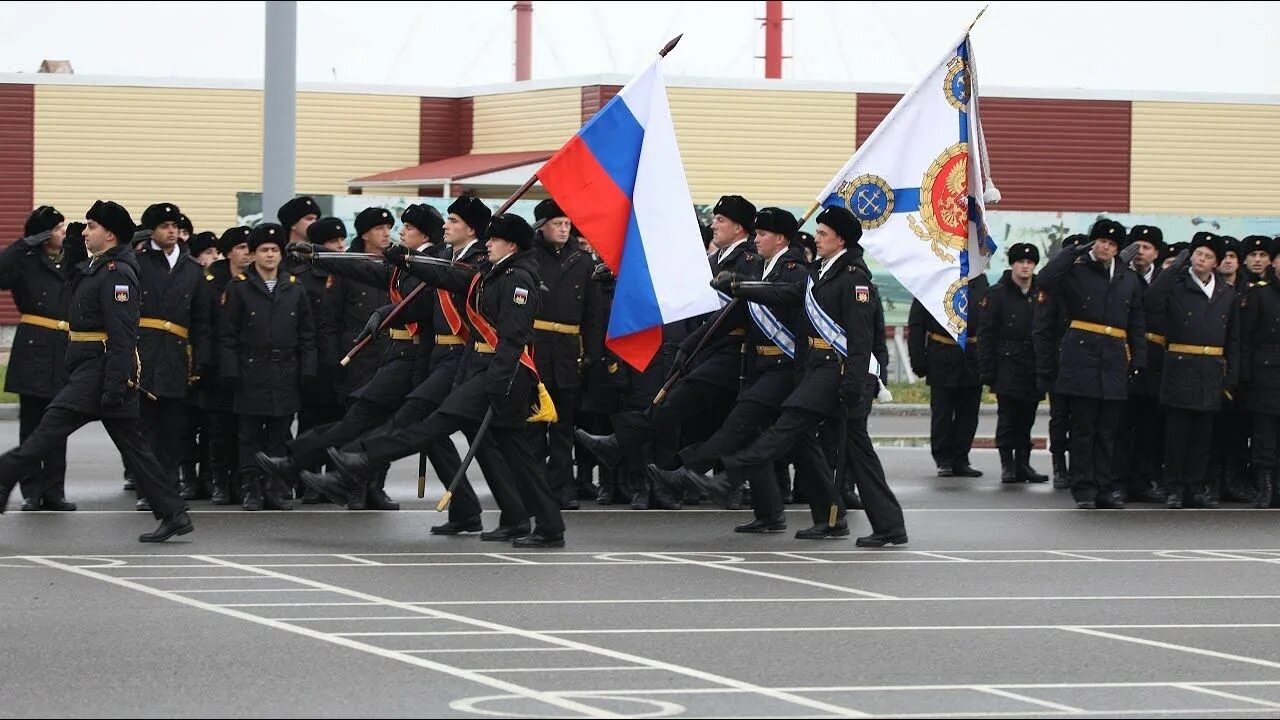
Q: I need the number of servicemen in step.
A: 7